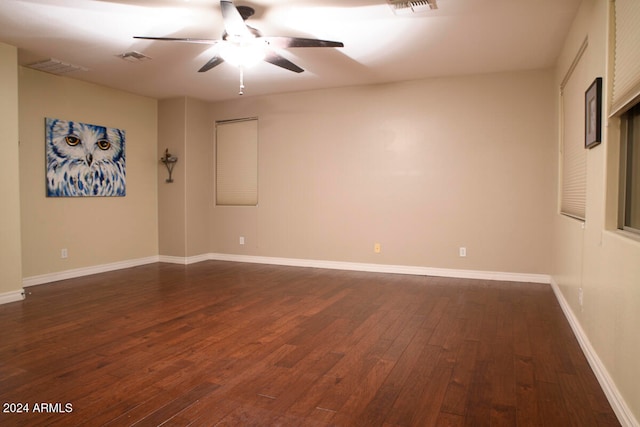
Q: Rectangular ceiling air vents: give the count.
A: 3